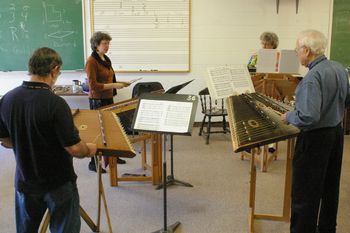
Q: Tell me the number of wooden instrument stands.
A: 4